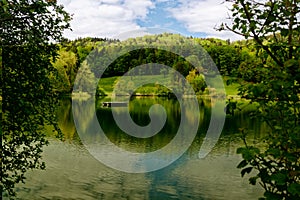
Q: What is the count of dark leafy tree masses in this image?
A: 2